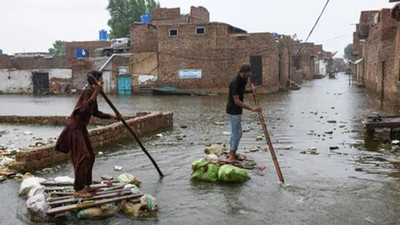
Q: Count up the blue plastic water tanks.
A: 2